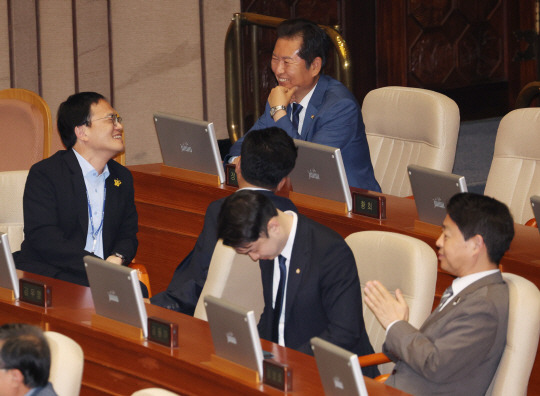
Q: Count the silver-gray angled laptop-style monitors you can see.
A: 8